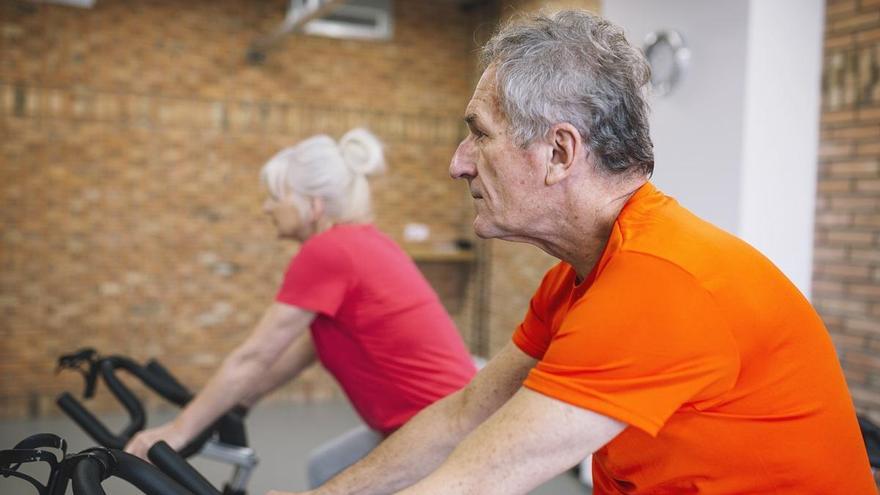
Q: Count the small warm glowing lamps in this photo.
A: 0